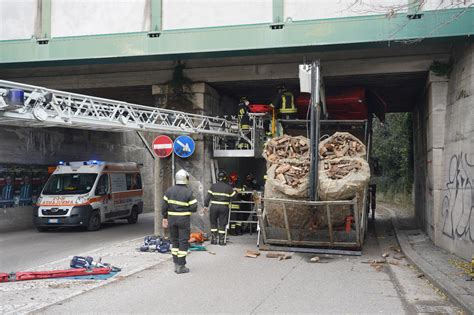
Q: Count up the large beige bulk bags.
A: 4